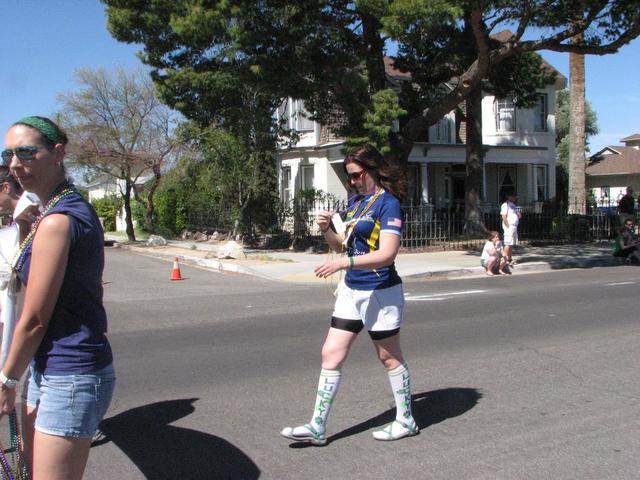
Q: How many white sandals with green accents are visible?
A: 2